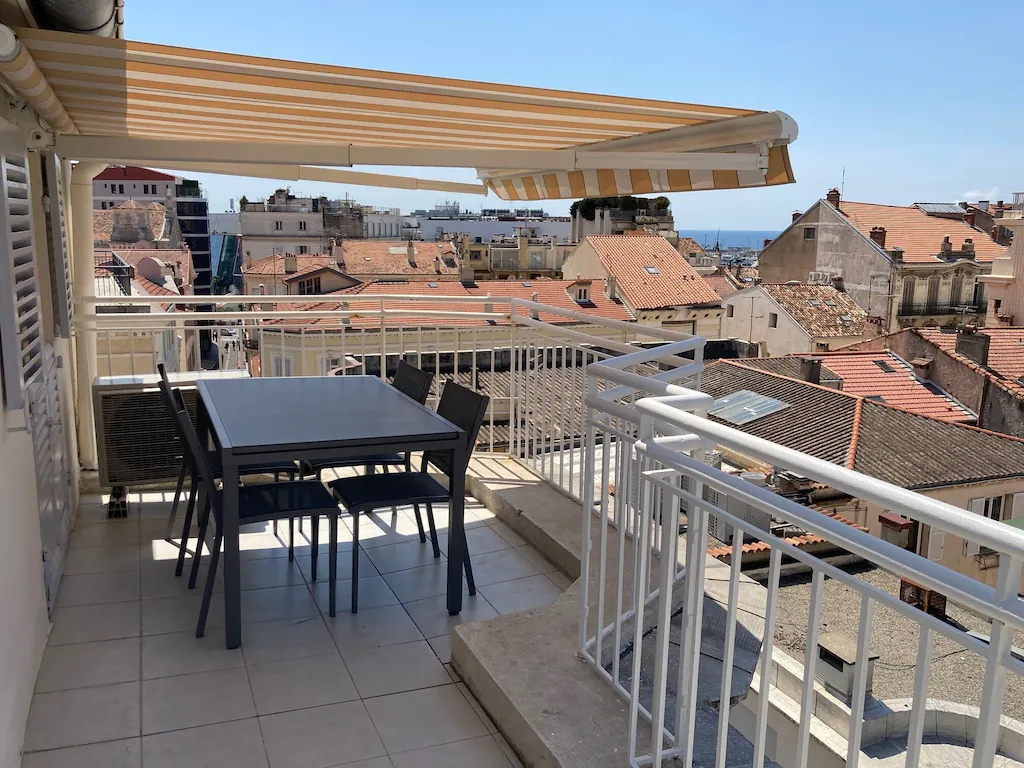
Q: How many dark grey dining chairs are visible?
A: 4